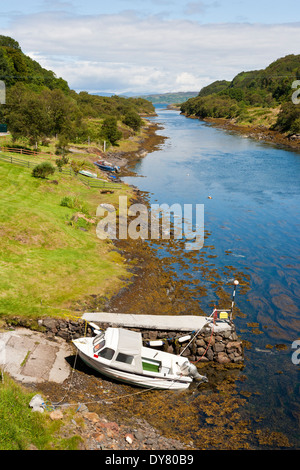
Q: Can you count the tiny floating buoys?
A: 2